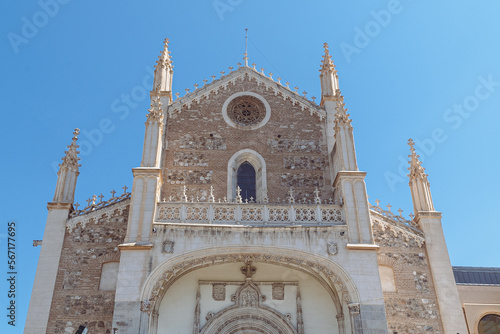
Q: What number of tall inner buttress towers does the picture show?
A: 2